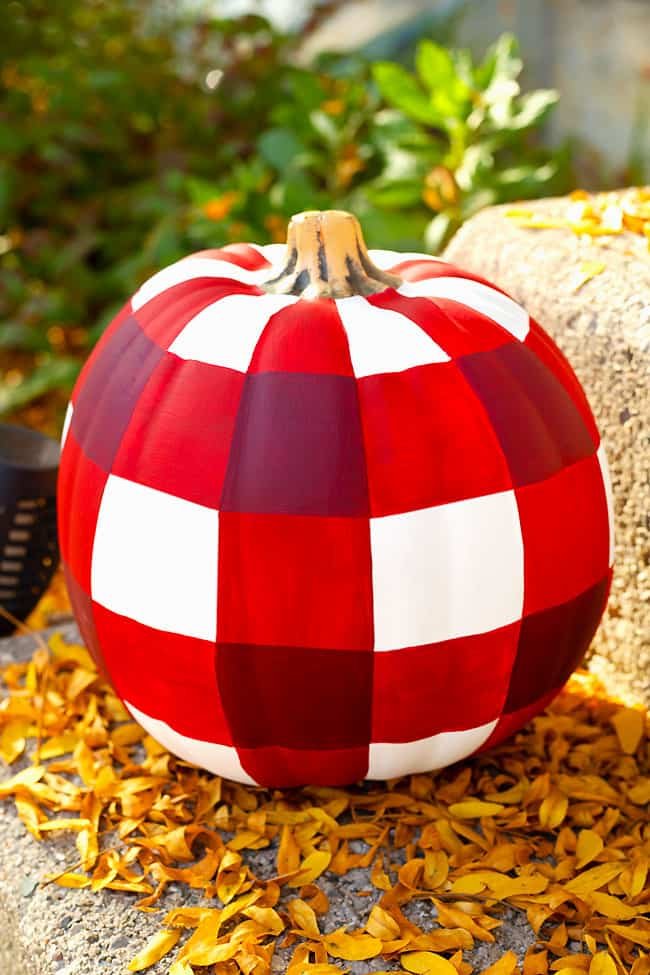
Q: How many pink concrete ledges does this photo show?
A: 0